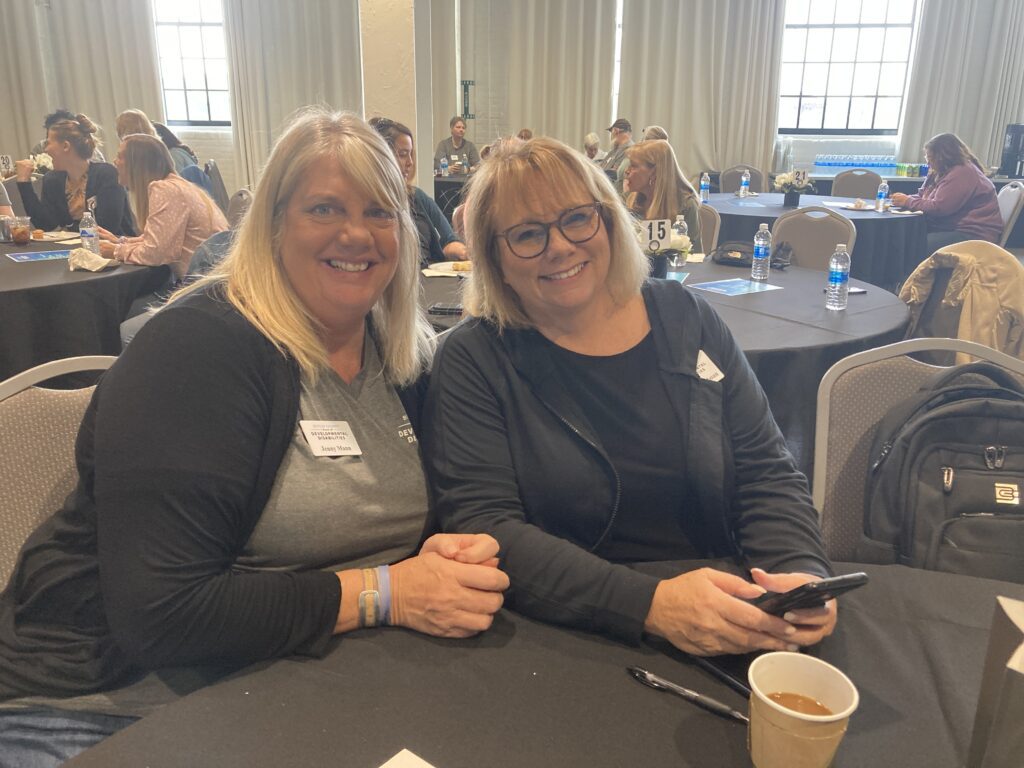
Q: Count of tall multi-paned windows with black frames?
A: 2